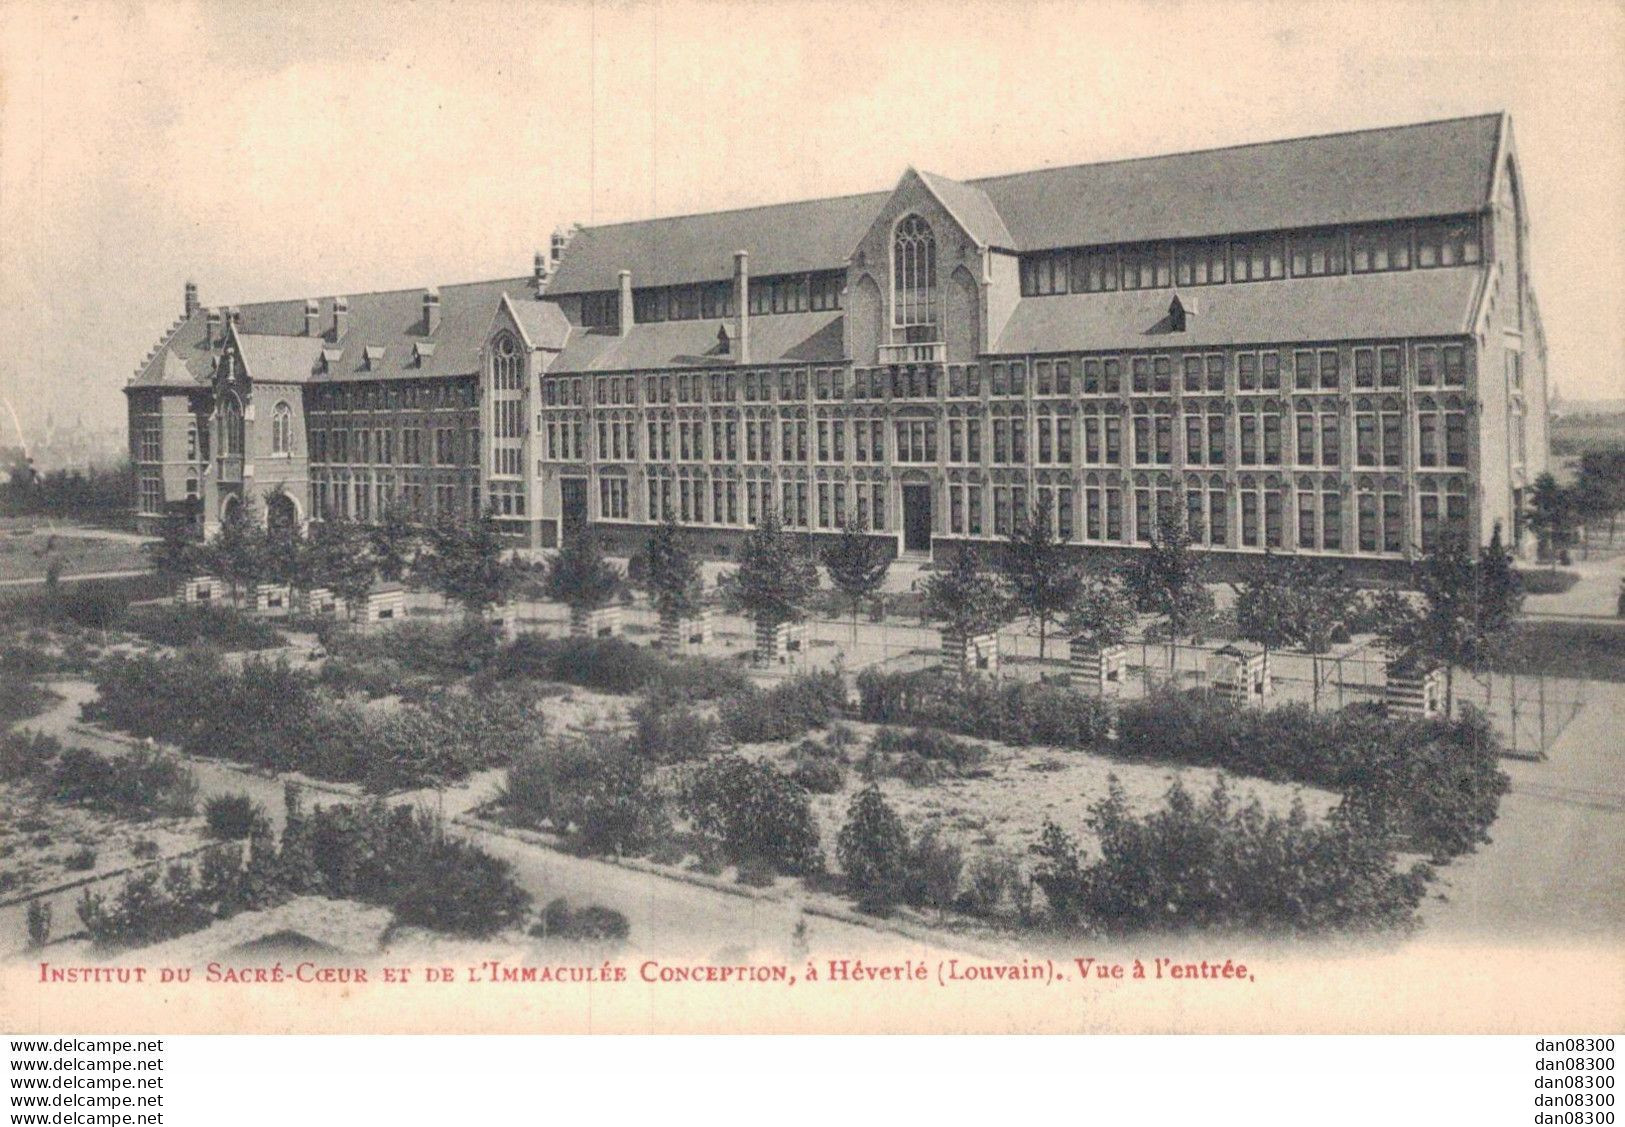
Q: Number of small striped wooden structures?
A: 12